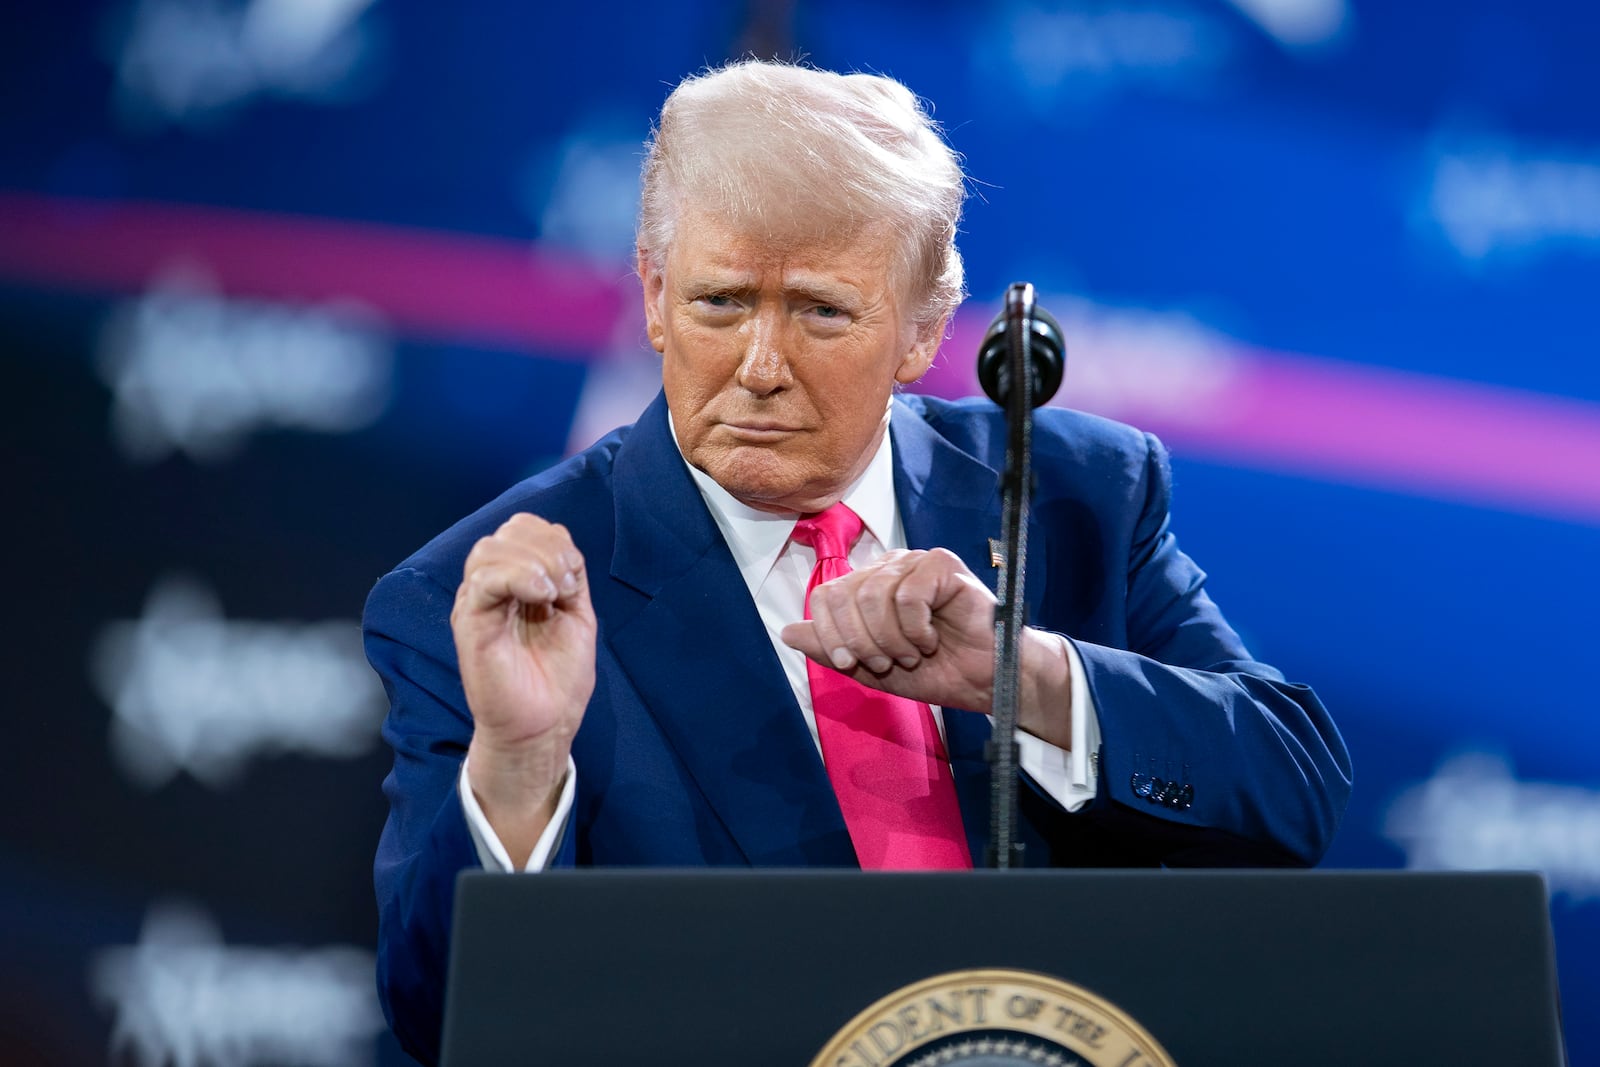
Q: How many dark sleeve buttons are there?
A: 4